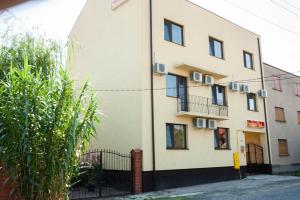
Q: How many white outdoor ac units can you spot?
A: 8